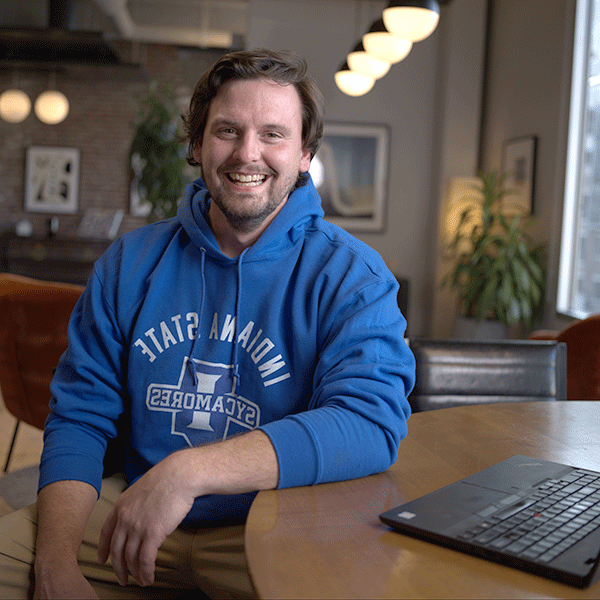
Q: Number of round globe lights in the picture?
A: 6